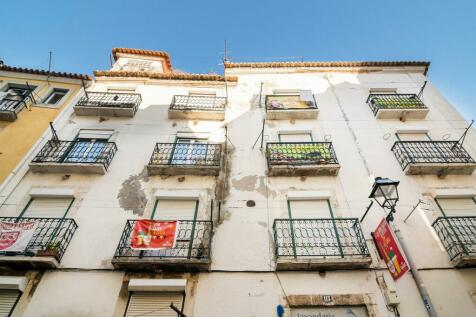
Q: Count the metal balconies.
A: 13